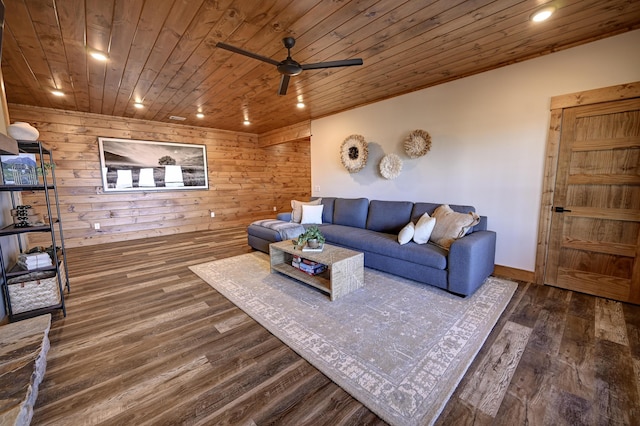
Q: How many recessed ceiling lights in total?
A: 7